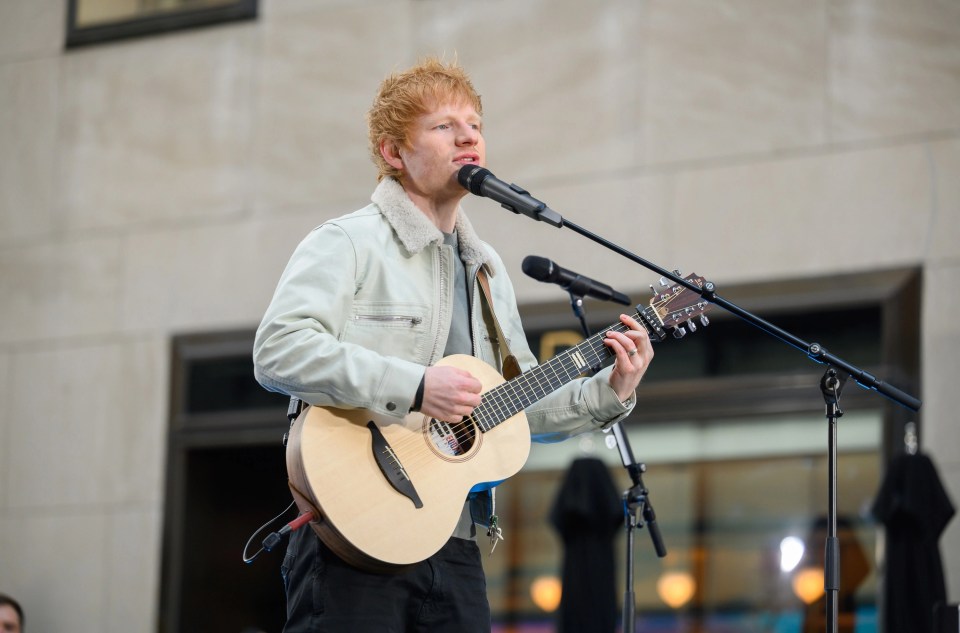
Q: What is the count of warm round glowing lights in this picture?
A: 3